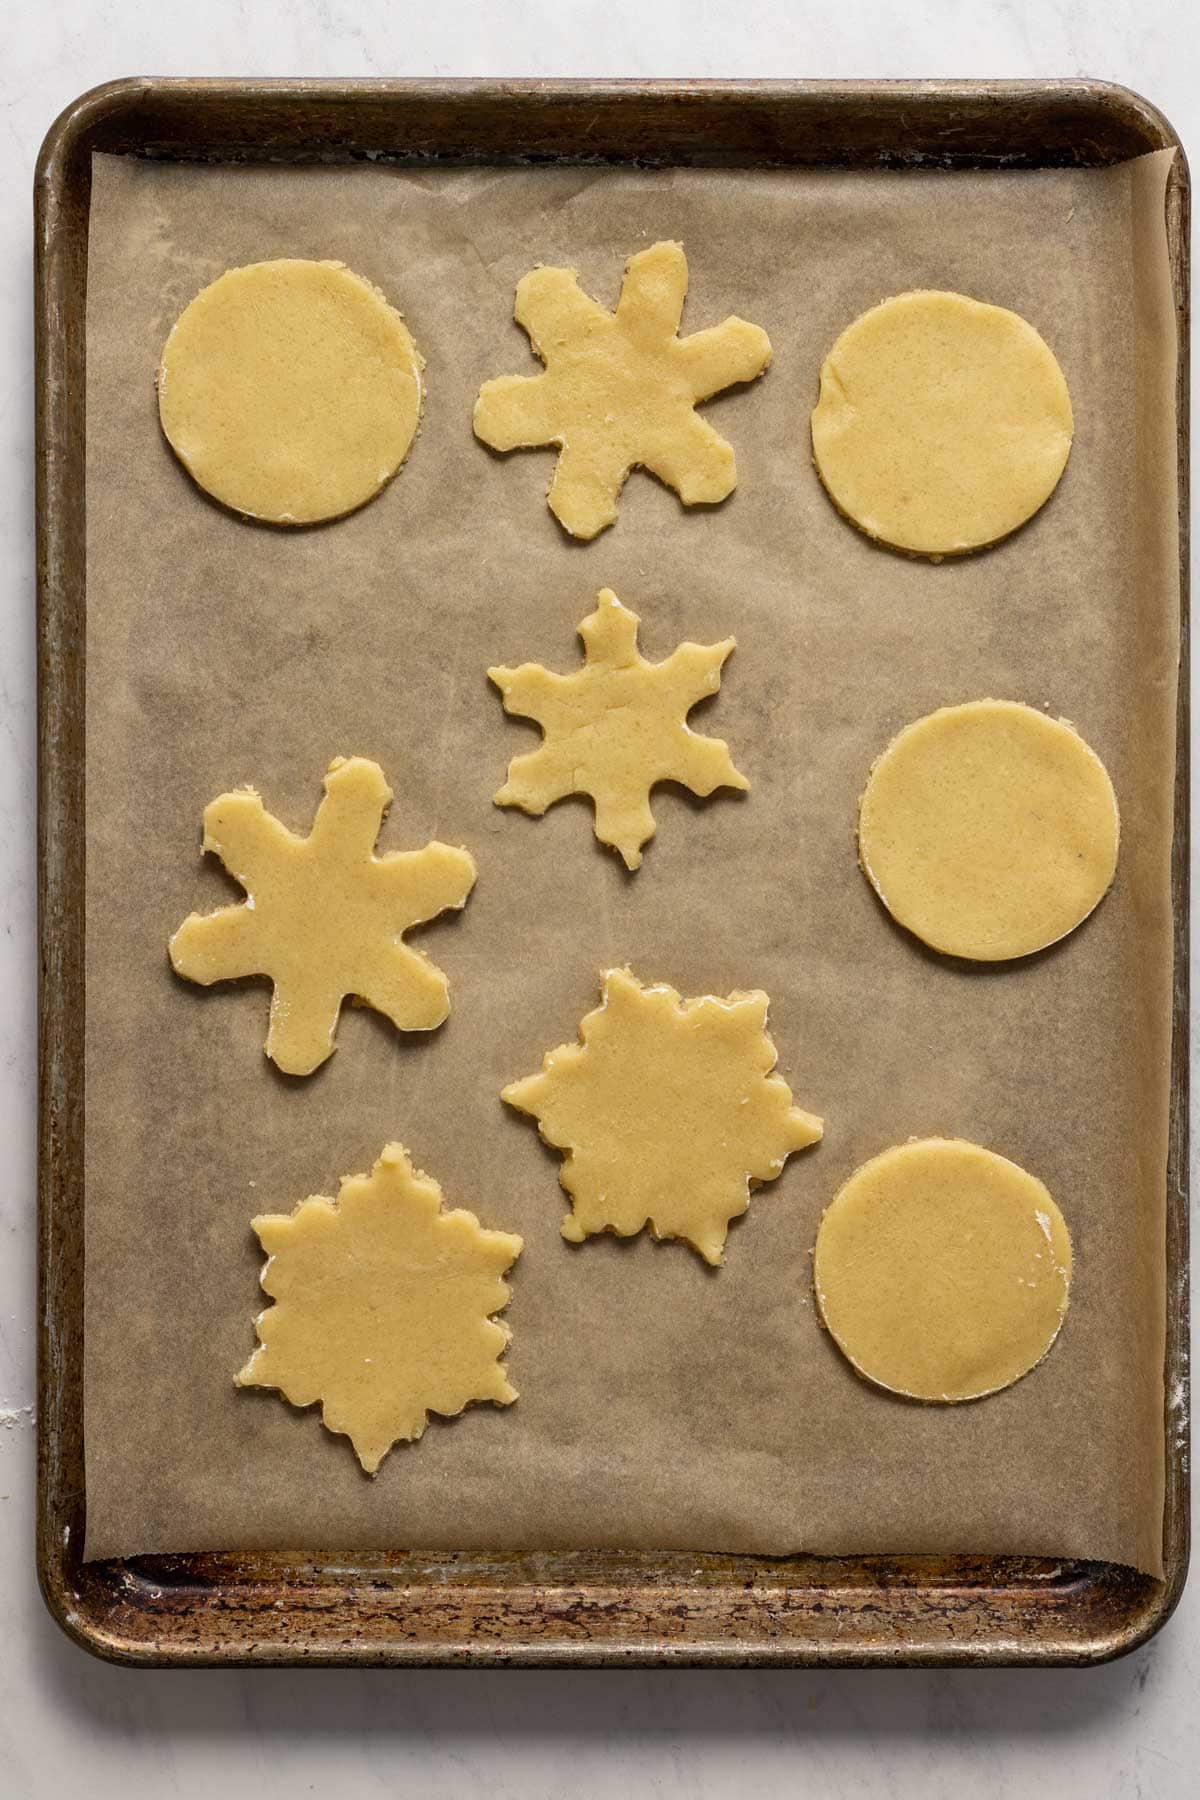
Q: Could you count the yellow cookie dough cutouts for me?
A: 9